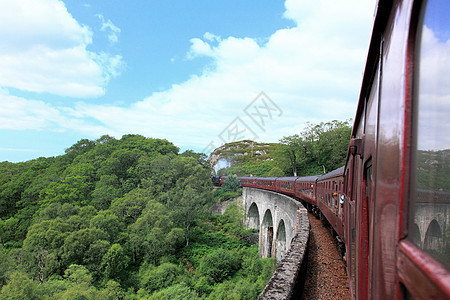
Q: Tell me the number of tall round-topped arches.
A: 3